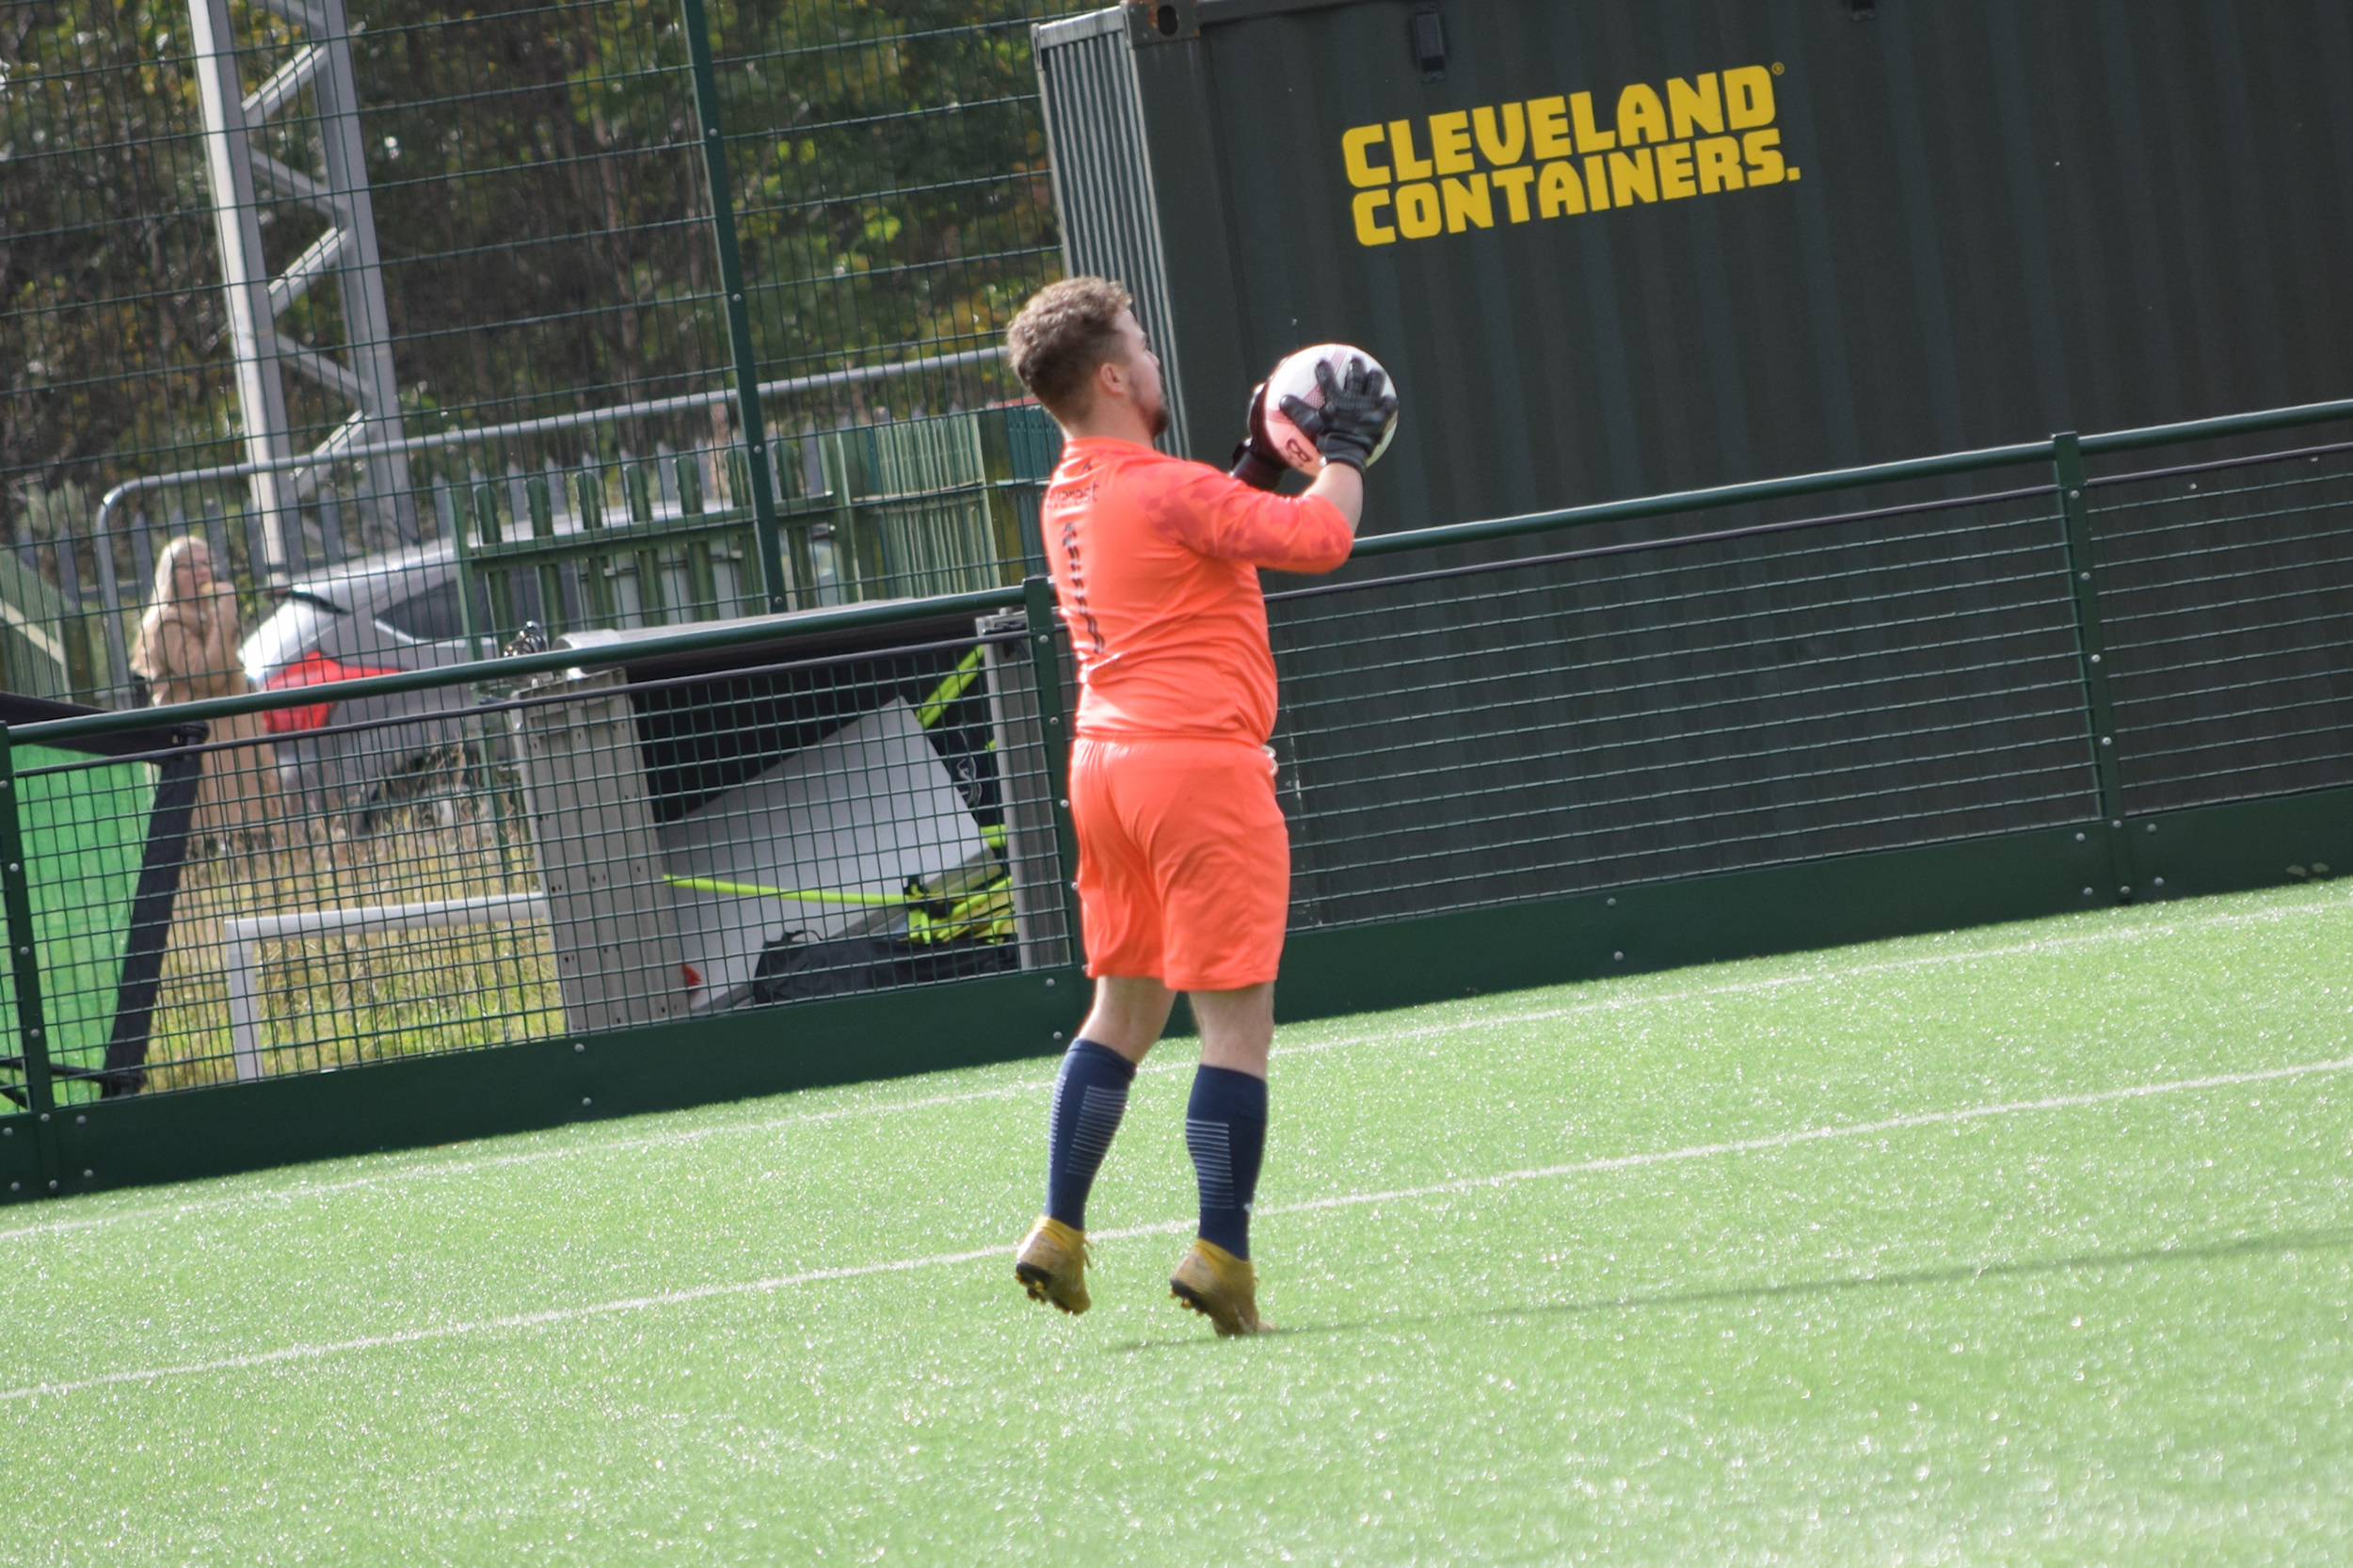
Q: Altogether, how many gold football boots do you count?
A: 2